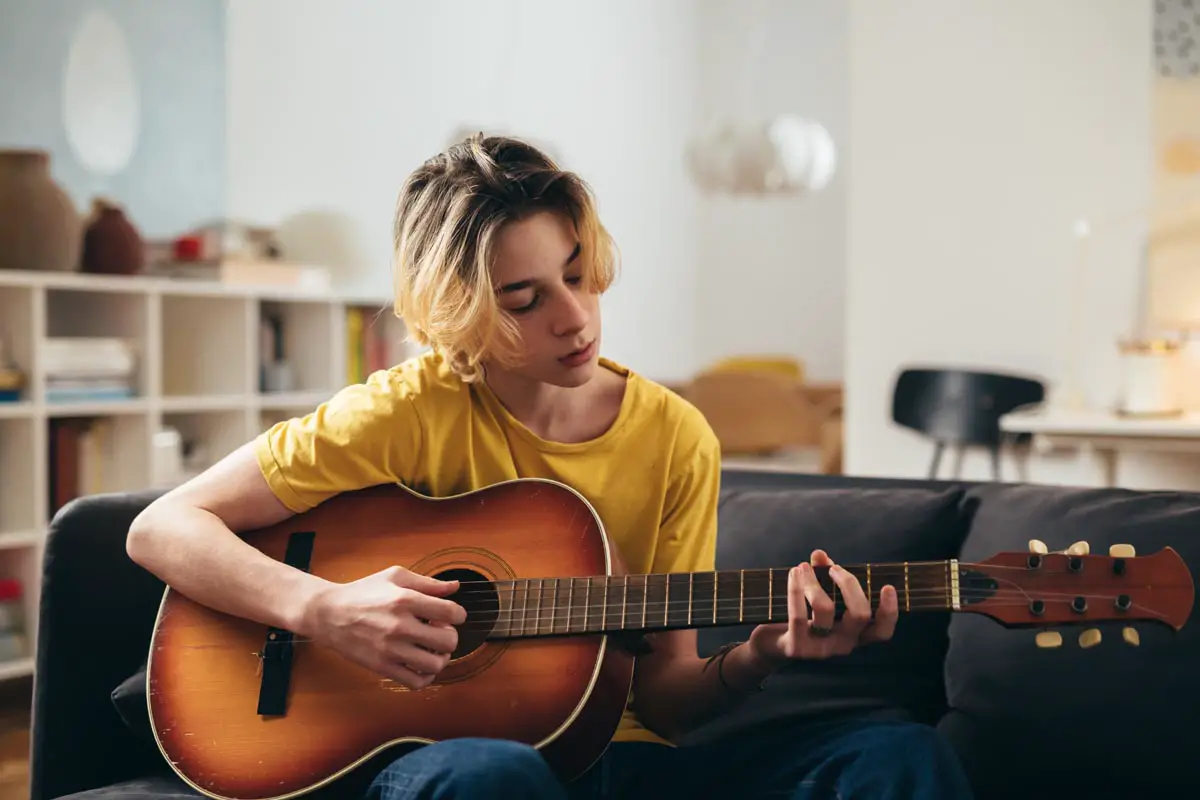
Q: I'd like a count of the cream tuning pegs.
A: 6